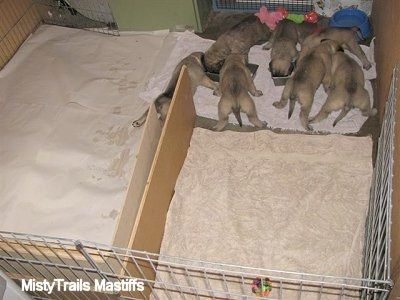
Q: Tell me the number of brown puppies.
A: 7